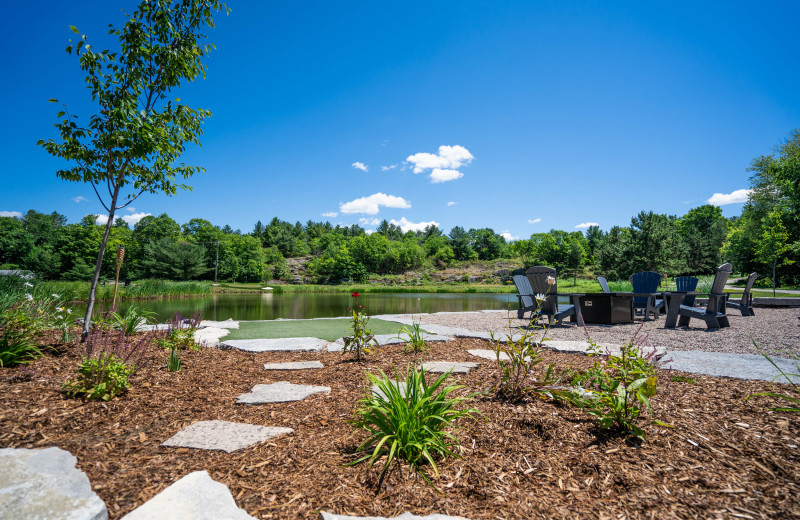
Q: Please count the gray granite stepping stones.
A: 6